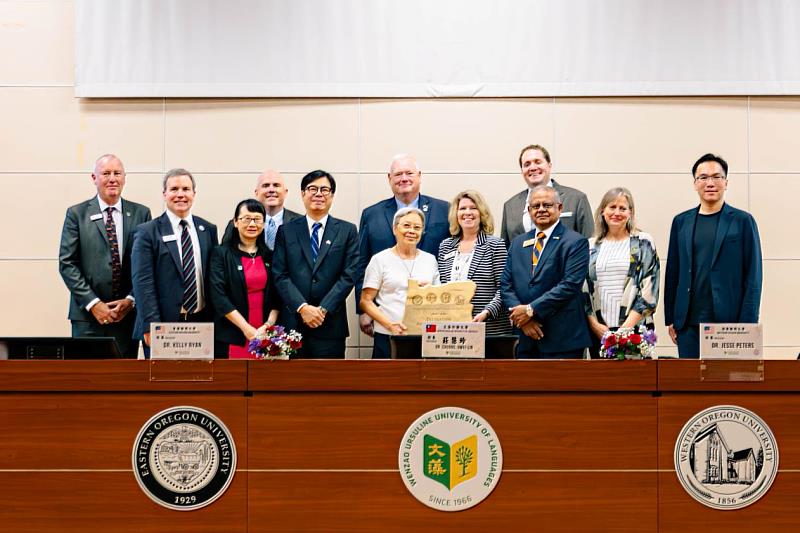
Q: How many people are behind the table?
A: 12